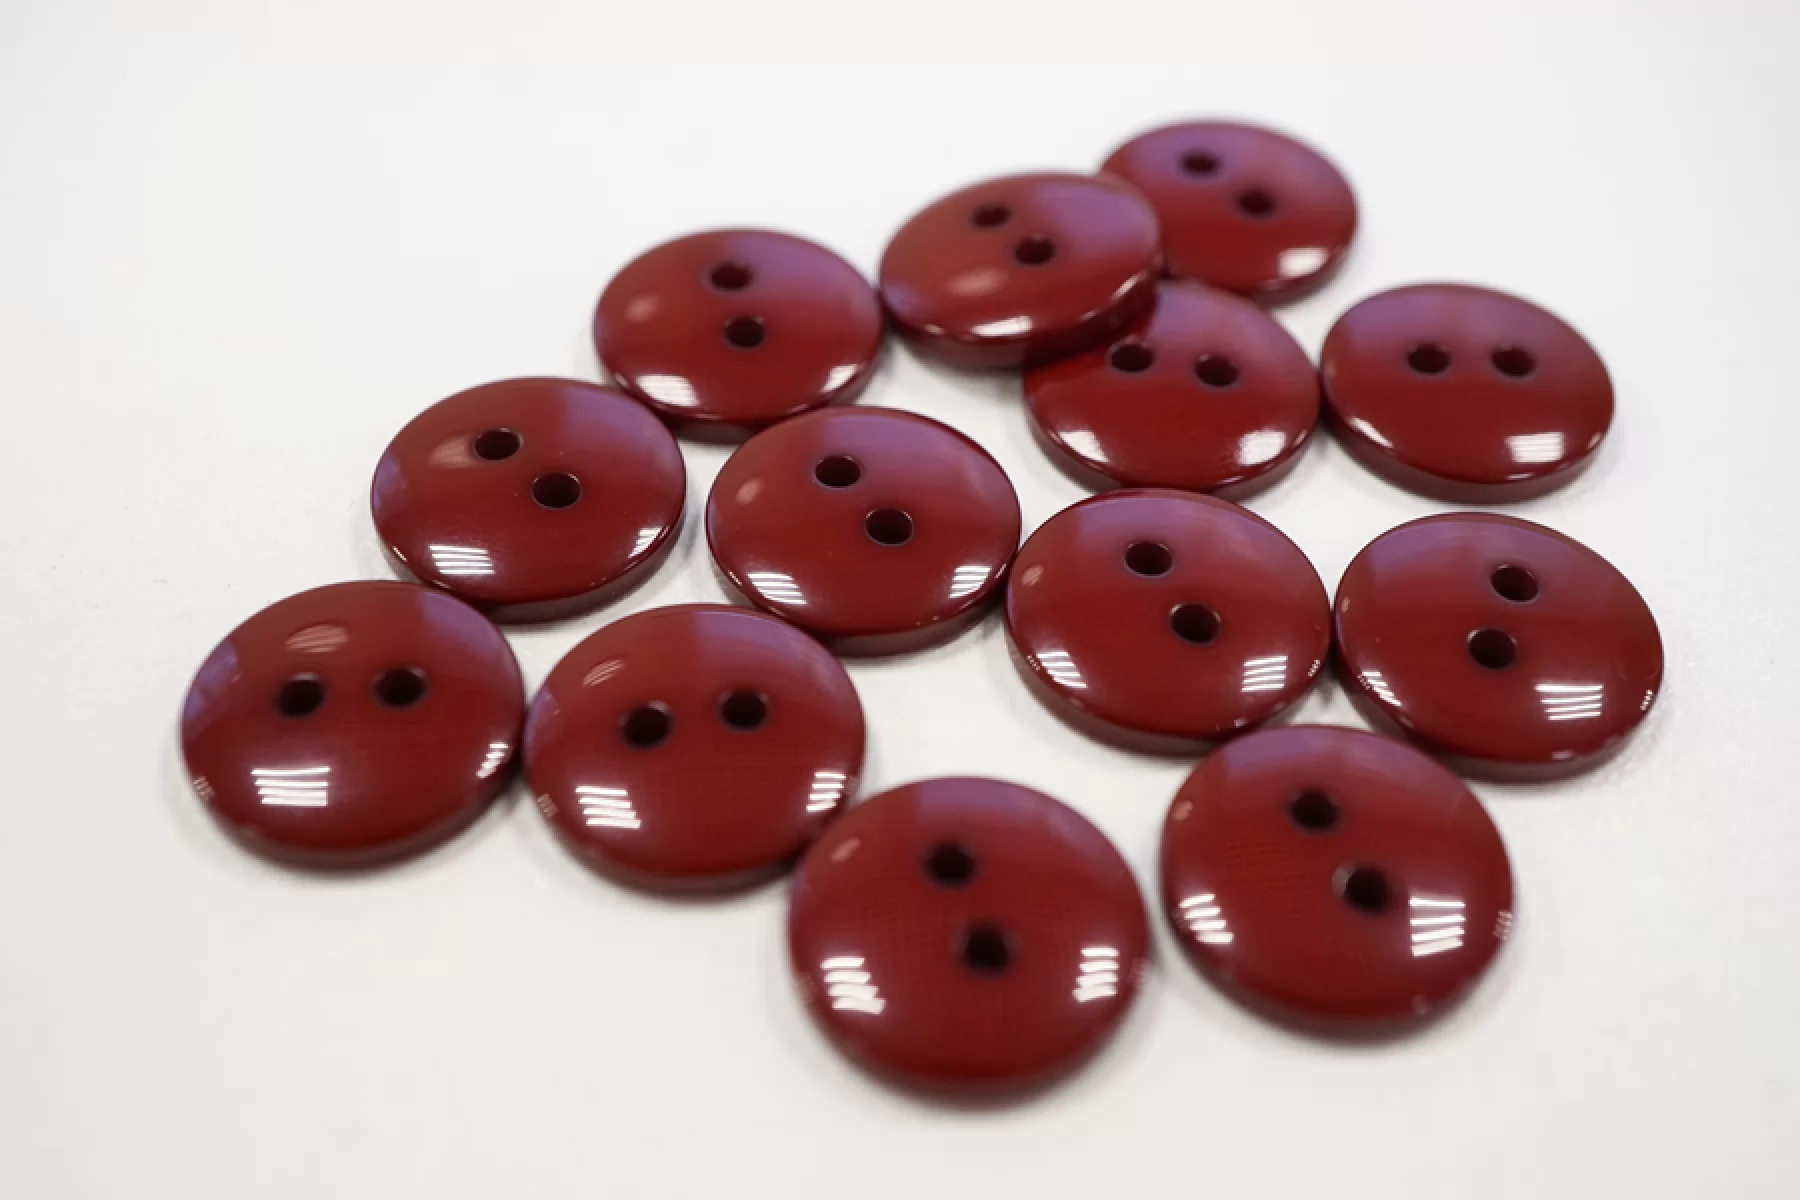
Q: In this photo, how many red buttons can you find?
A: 13